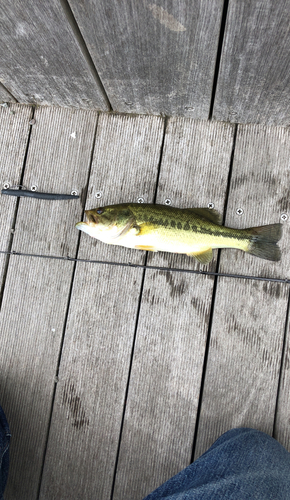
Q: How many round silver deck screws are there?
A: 9